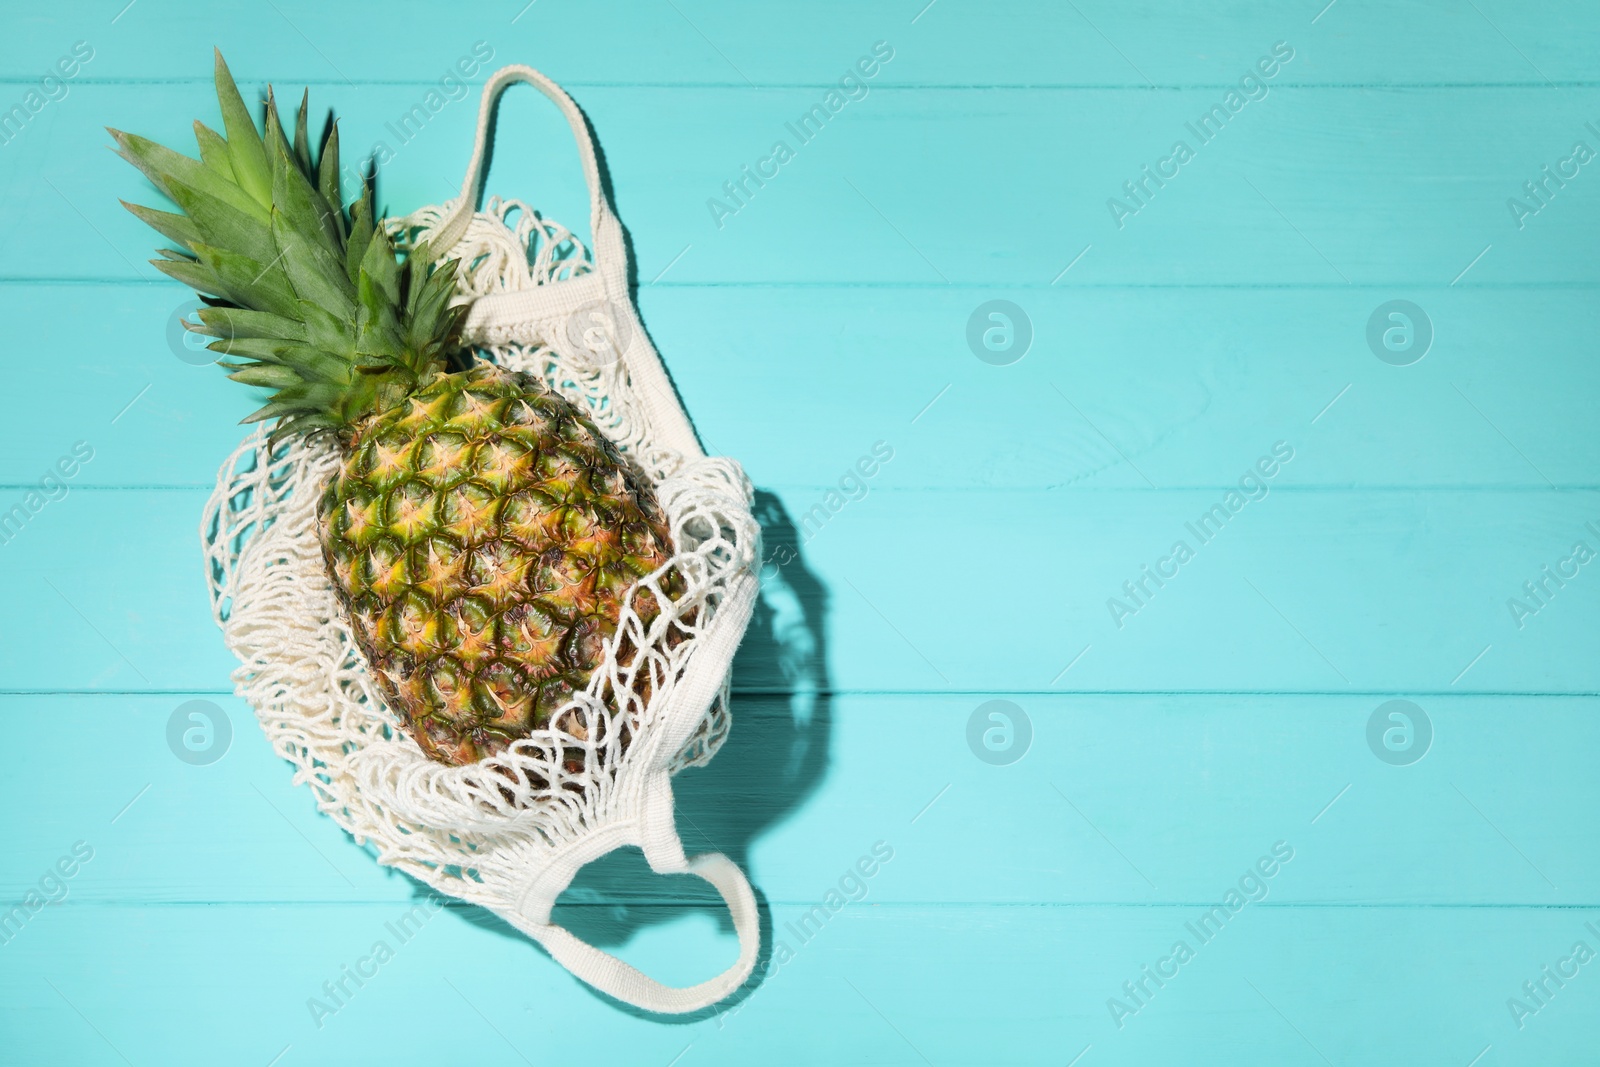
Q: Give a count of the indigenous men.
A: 0